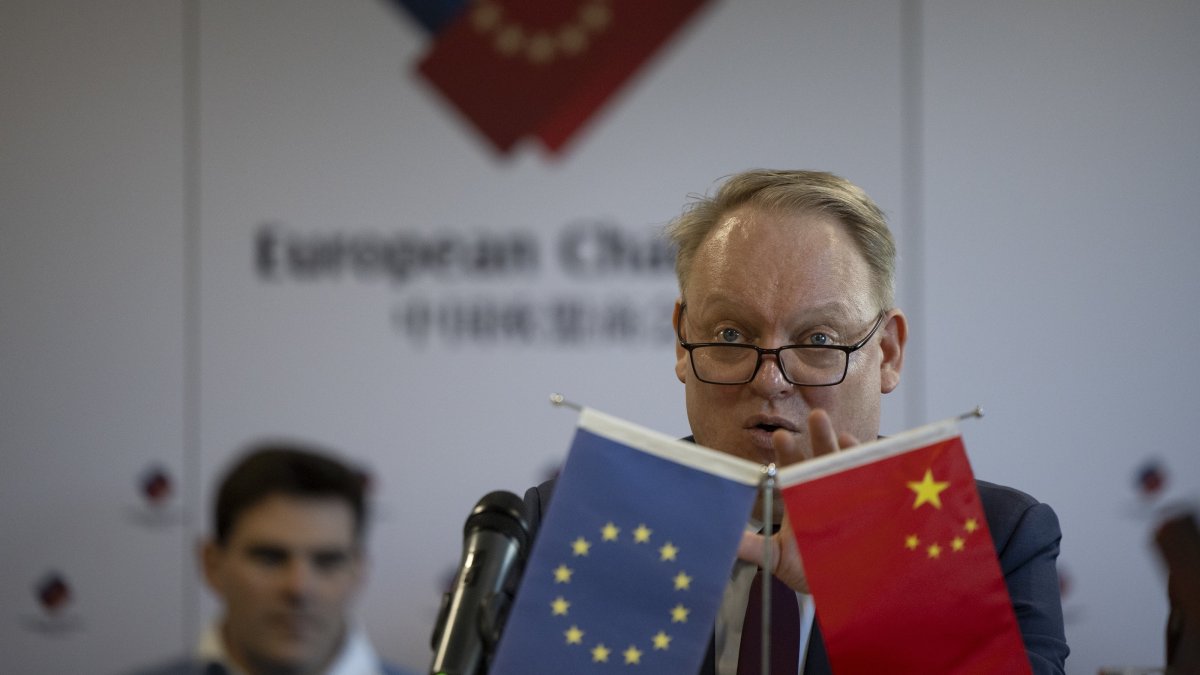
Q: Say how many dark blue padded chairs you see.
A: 0